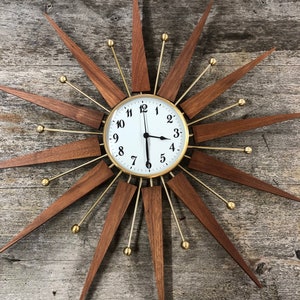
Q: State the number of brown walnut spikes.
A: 12